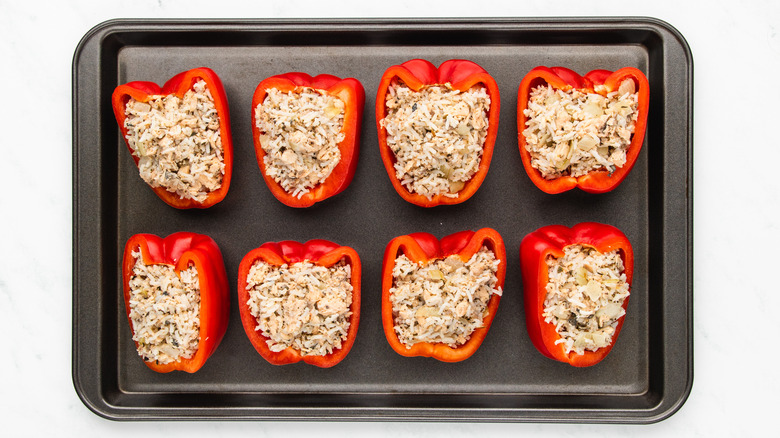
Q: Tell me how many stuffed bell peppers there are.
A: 8